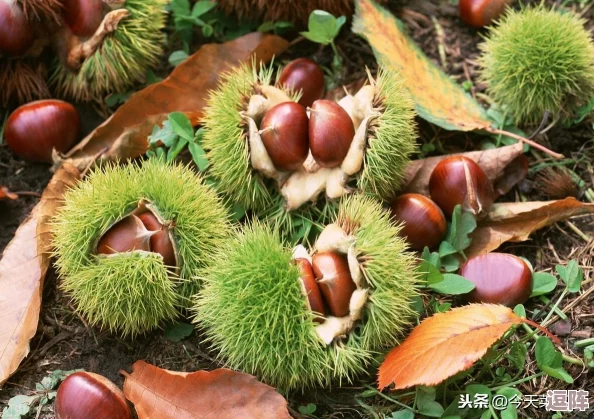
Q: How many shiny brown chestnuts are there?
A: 15